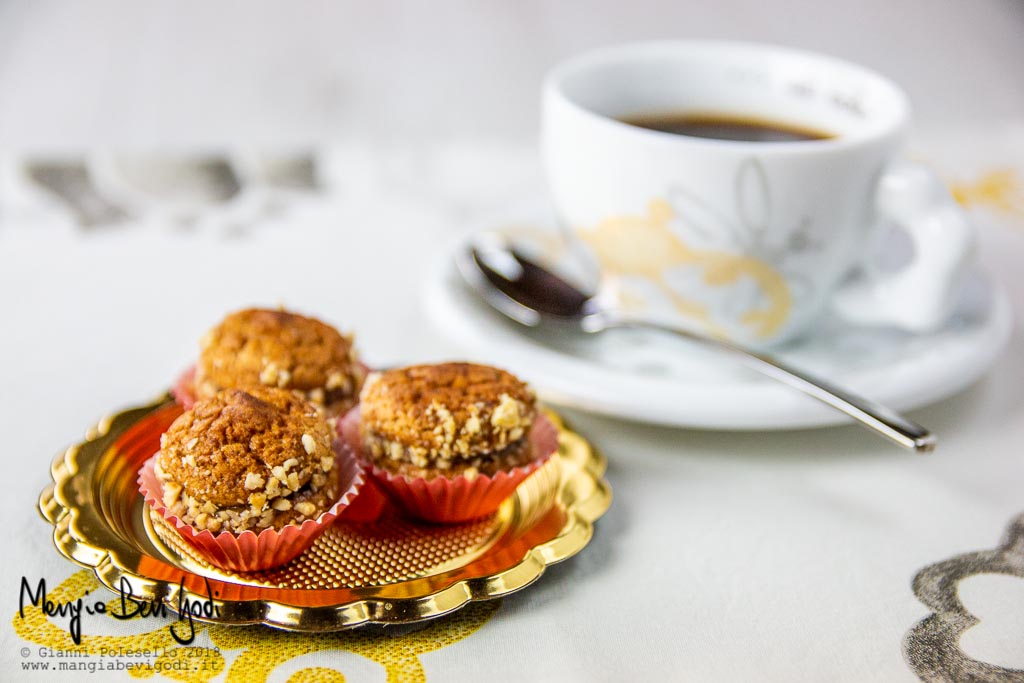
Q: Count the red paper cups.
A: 3